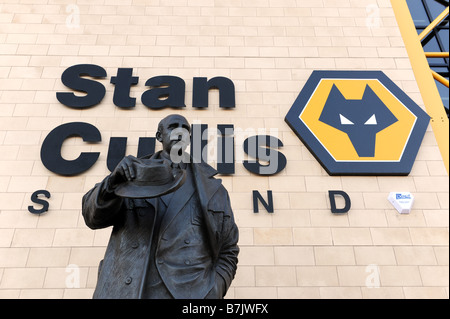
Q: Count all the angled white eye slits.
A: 2